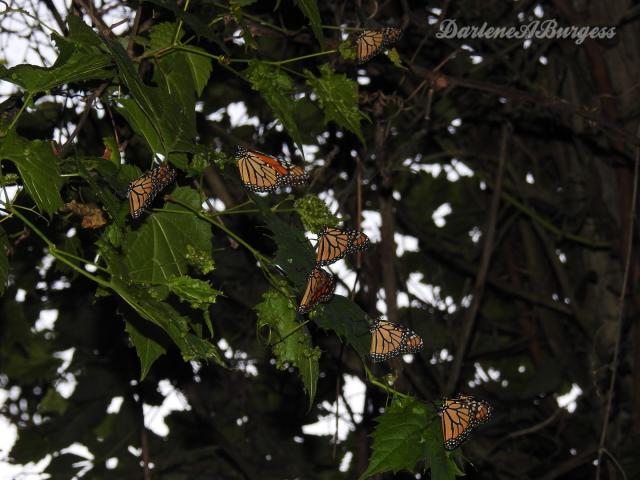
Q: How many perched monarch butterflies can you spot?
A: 7